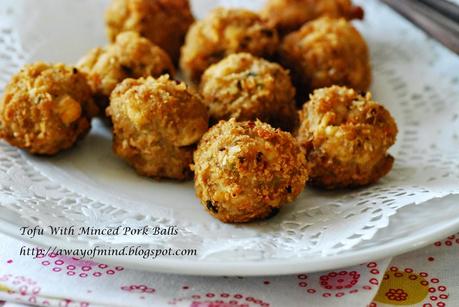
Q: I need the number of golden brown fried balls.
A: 10